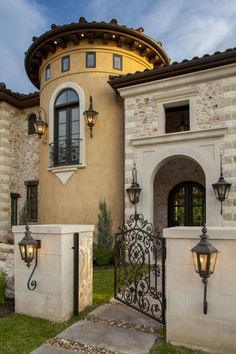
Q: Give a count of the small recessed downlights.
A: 4